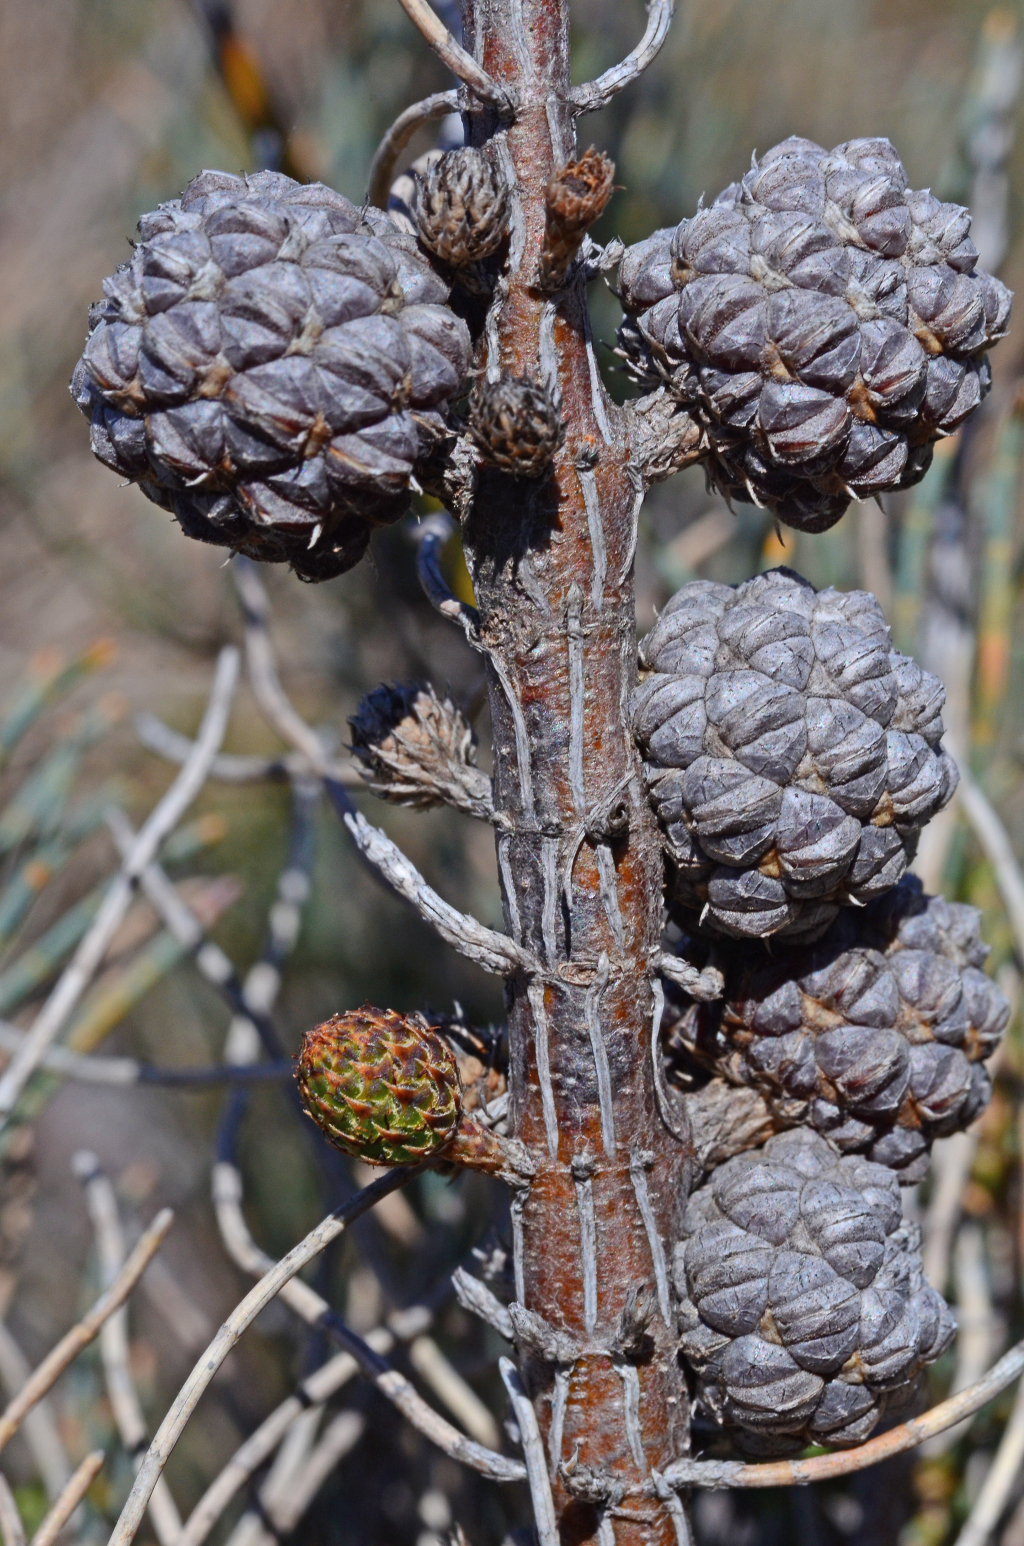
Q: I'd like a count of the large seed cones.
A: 5